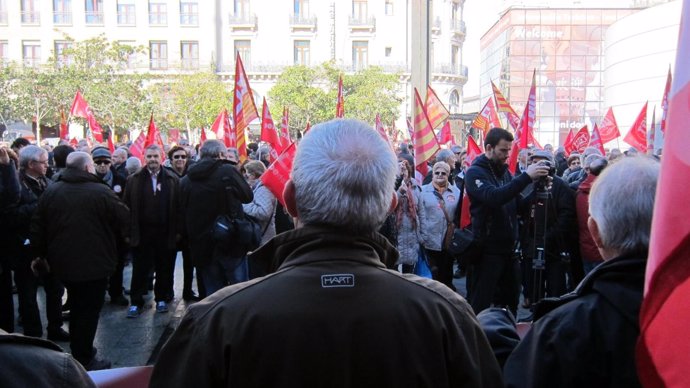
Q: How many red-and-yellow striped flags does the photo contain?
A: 5